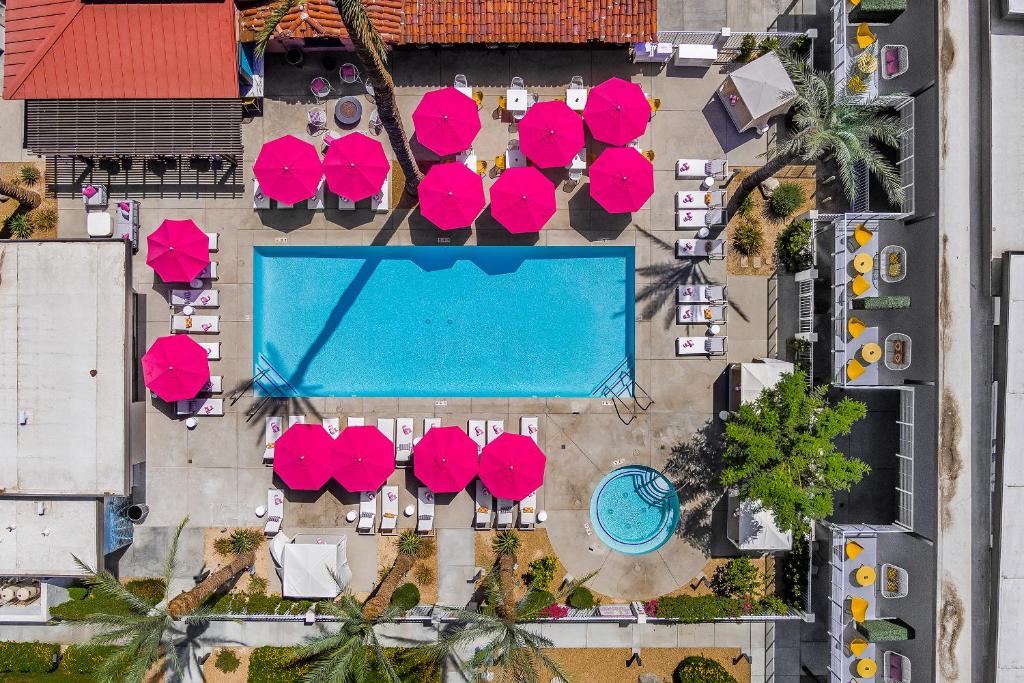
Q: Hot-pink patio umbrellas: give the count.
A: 14